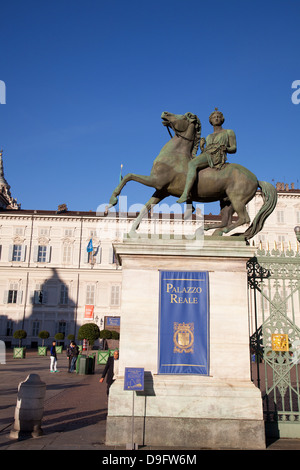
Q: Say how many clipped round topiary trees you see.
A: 7